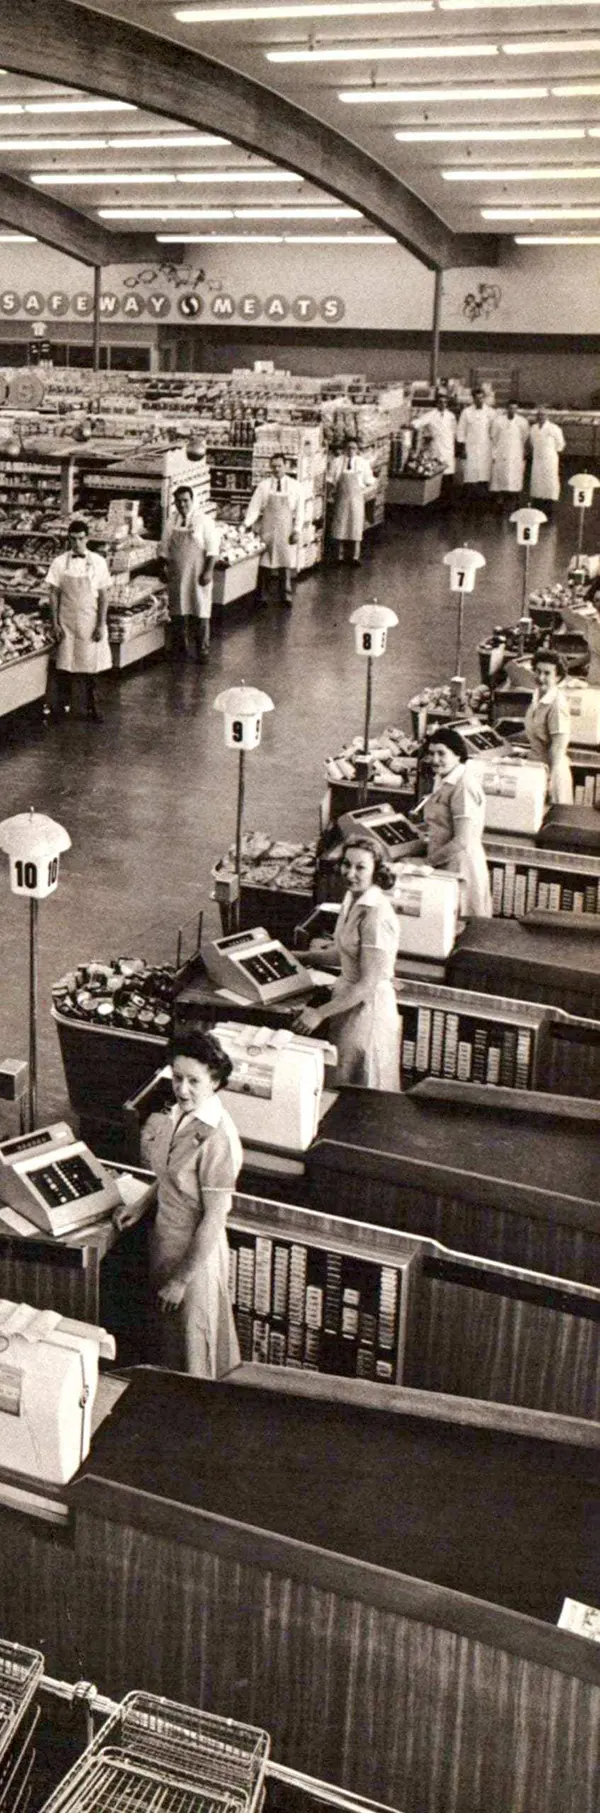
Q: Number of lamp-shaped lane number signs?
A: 6